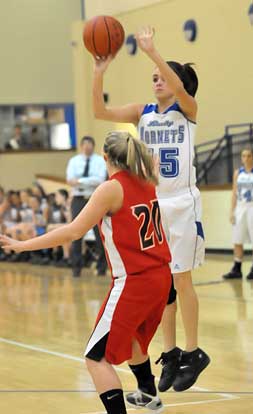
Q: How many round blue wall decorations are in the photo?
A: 3